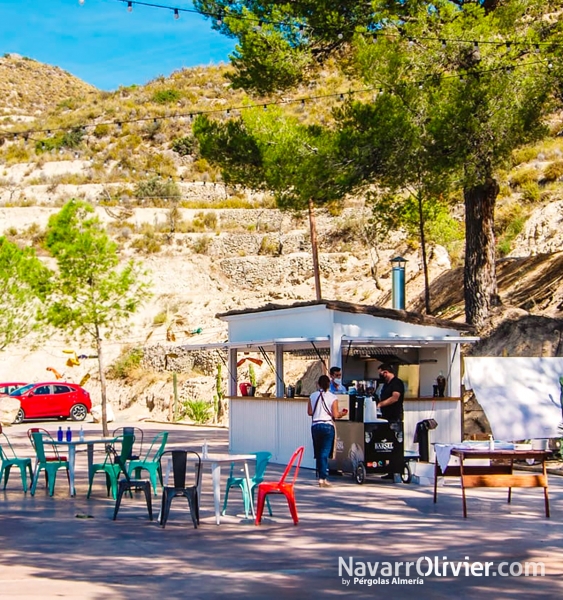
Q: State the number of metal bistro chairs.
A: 10